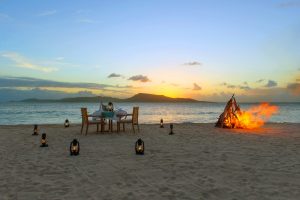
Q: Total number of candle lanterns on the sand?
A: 7